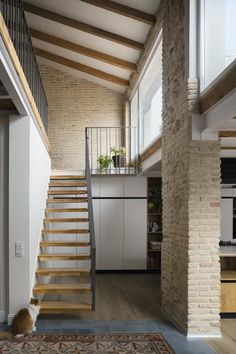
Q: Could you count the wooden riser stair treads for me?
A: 12